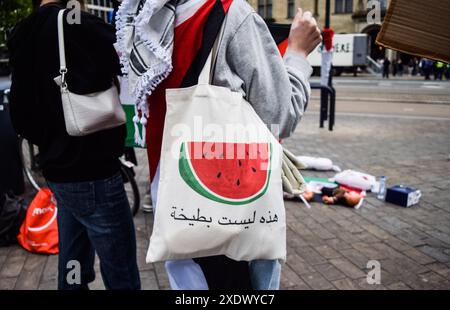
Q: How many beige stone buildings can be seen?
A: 1